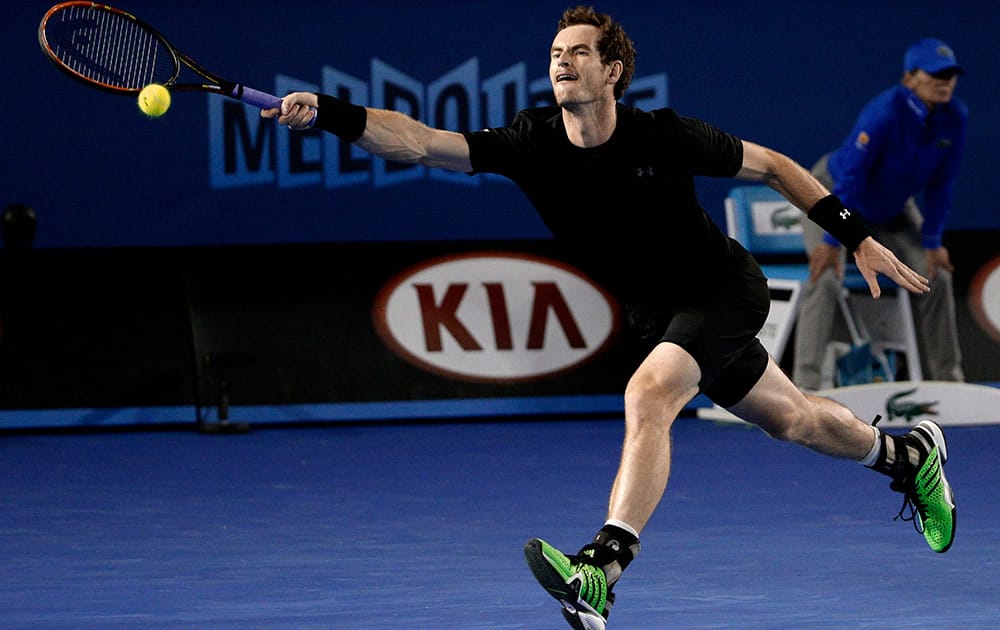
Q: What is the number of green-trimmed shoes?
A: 2